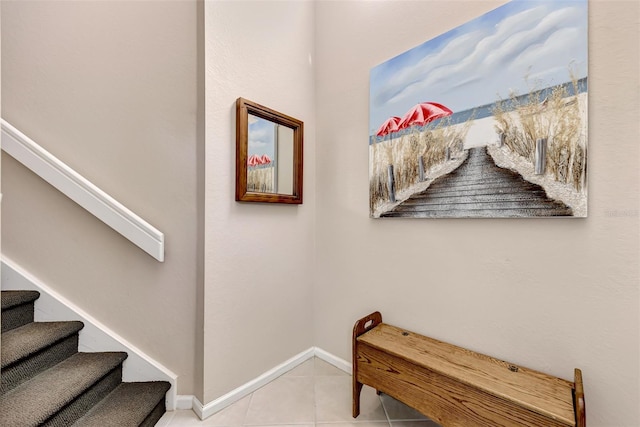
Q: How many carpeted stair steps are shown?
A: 4